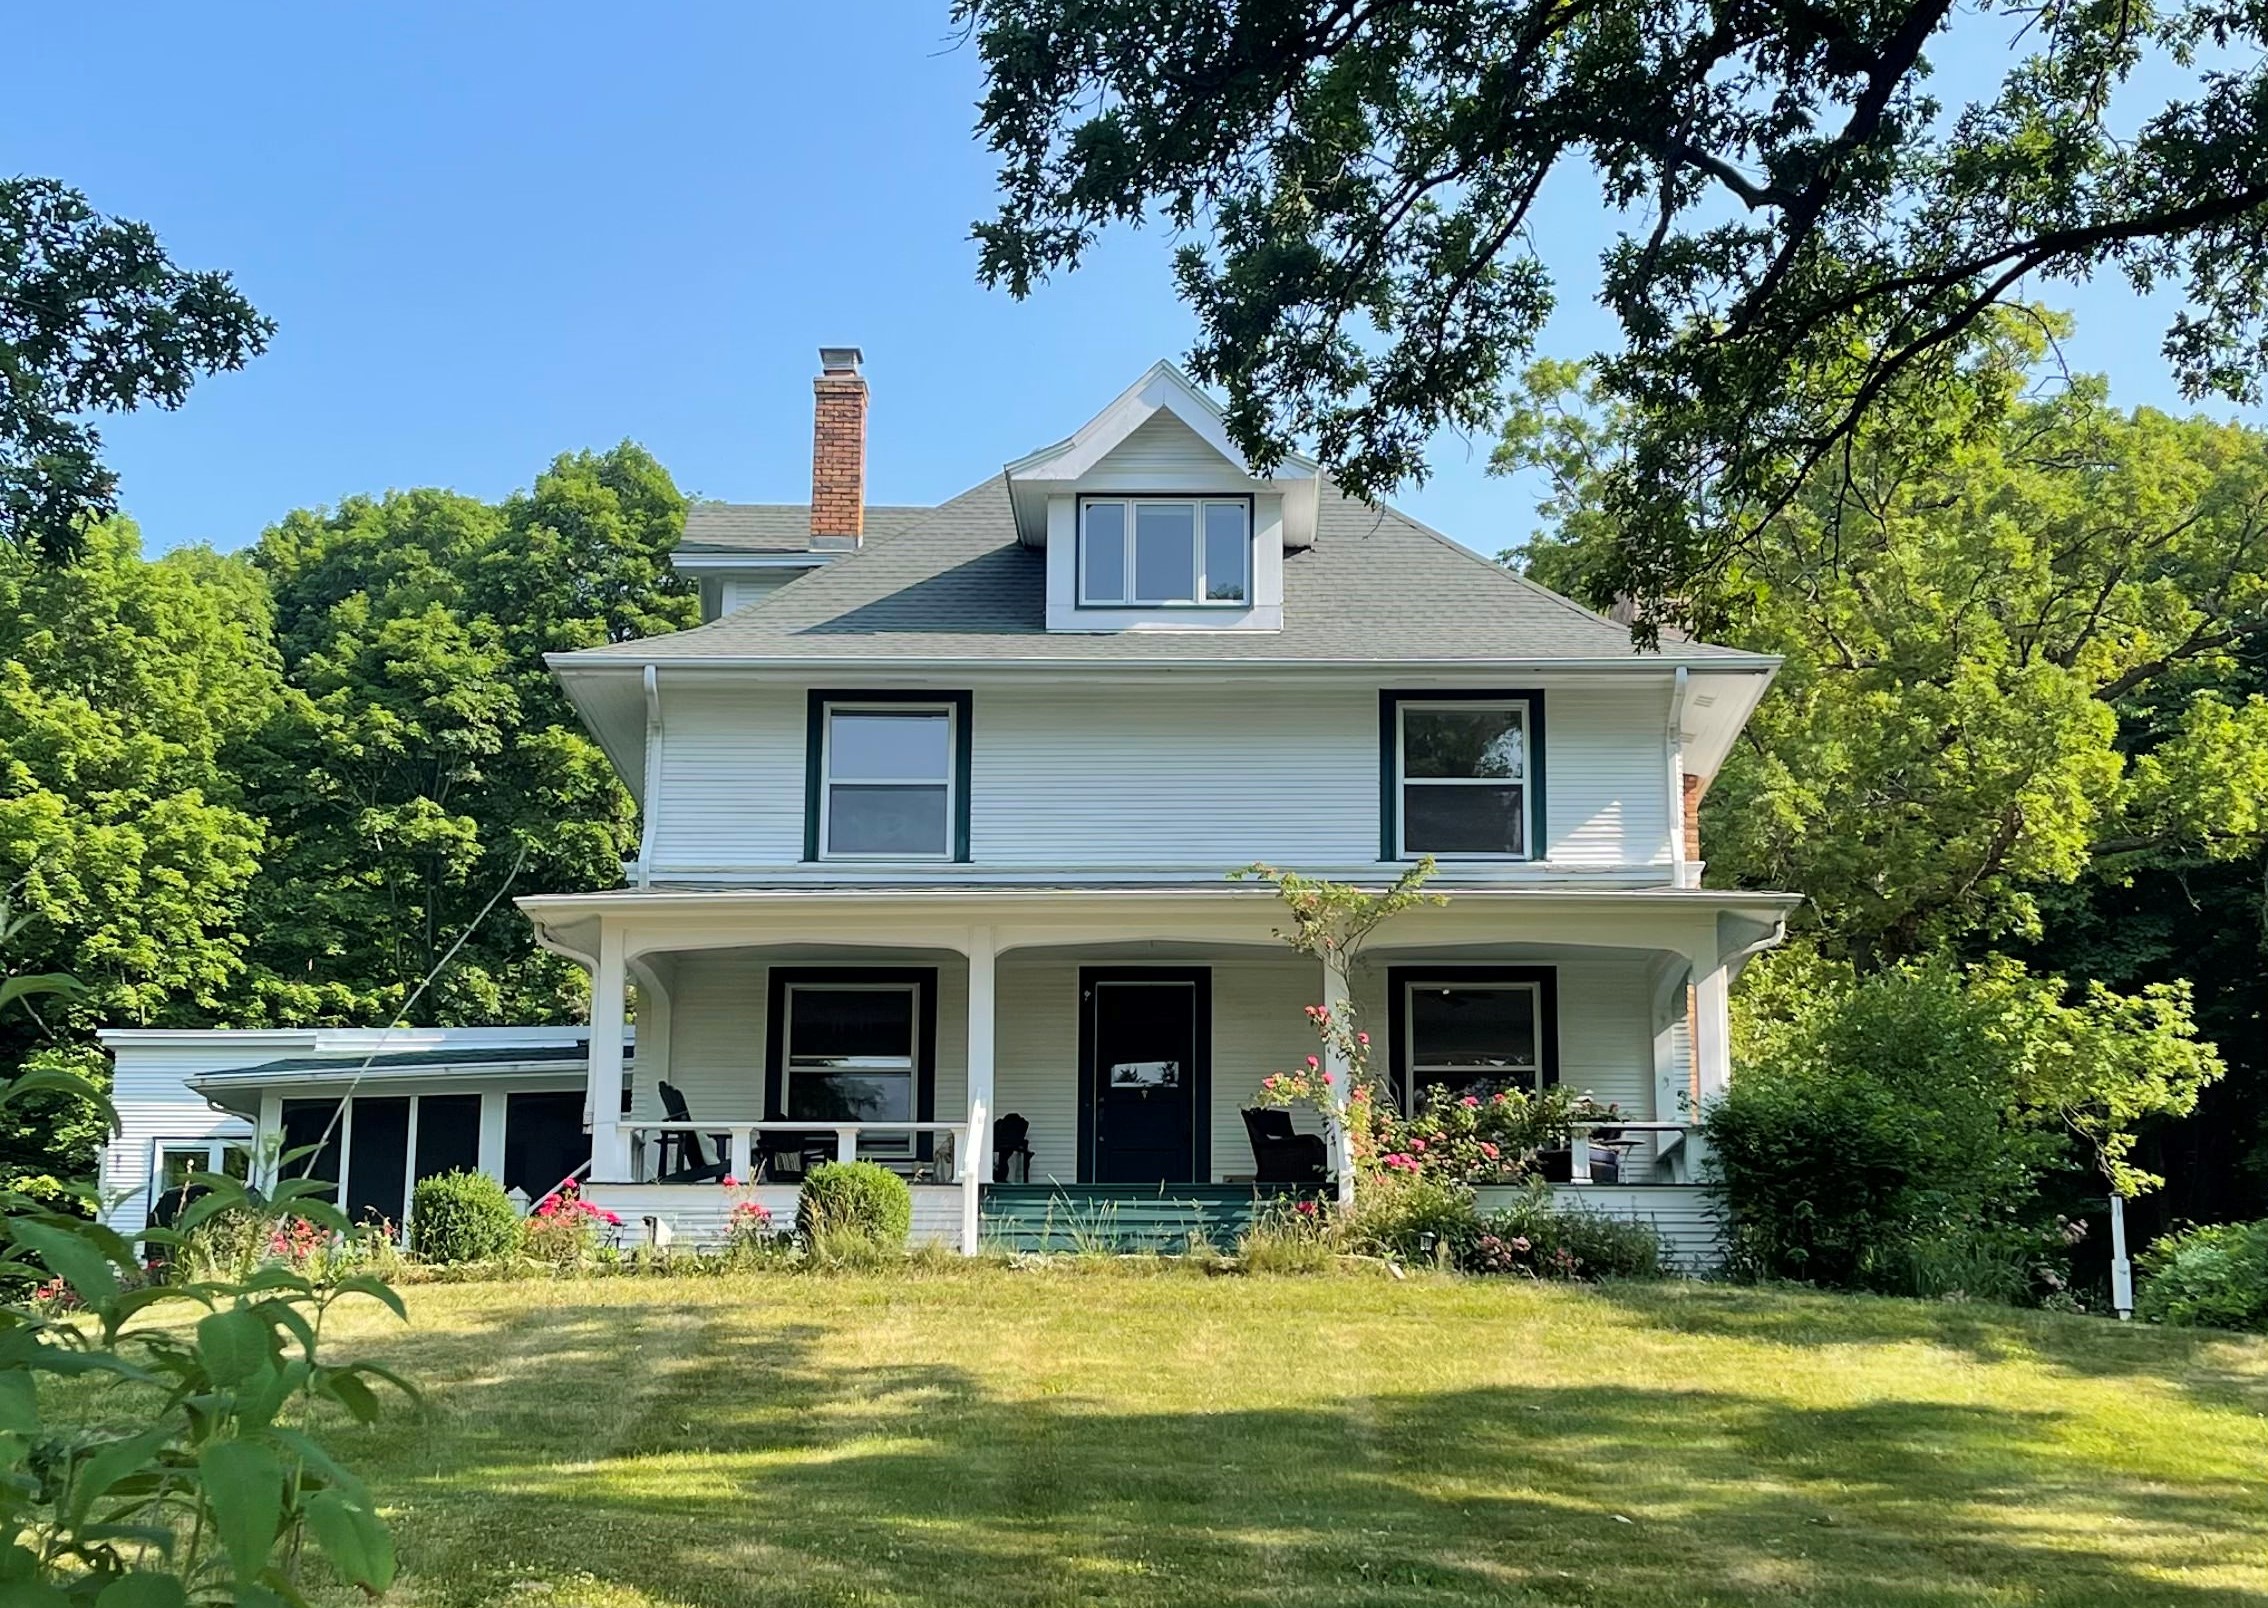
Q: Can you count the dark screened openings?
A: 4